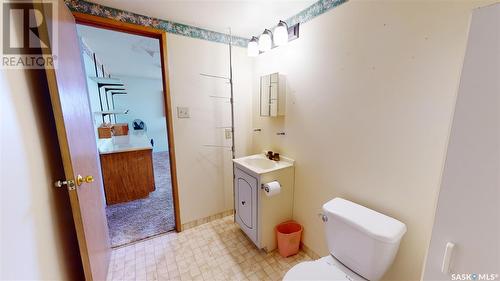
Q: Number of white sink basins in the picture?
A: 1